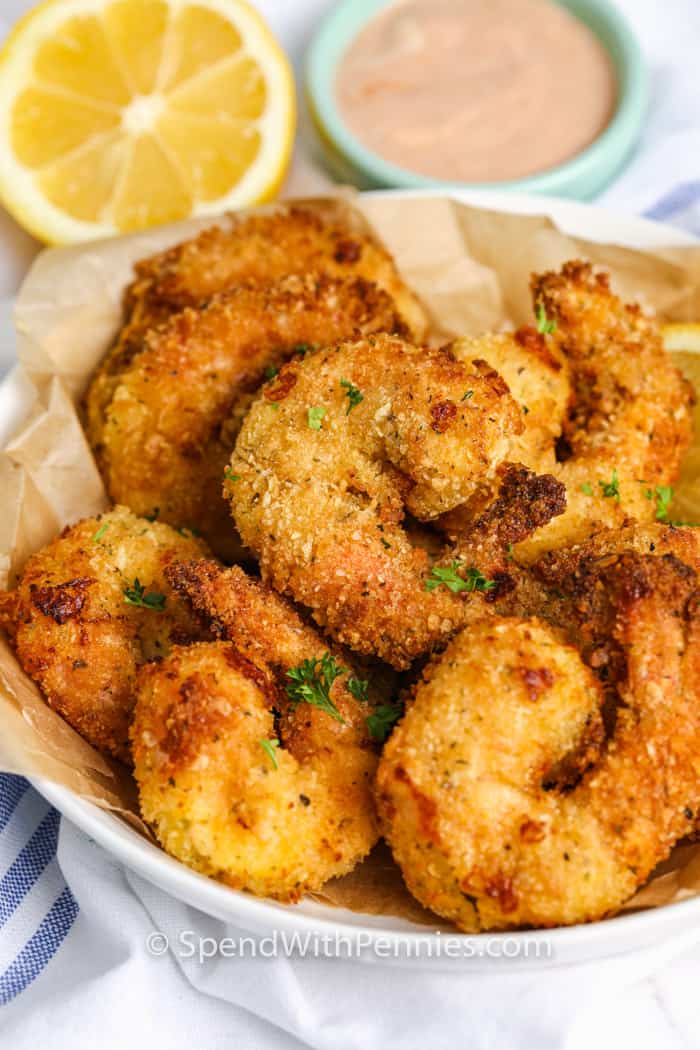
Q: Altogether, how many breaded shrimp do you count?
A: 8